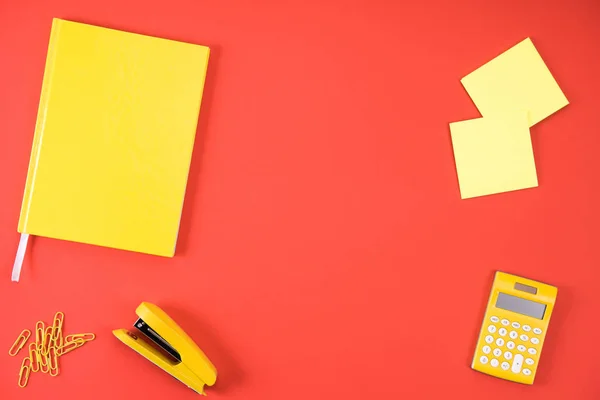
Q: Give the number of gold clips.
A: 11